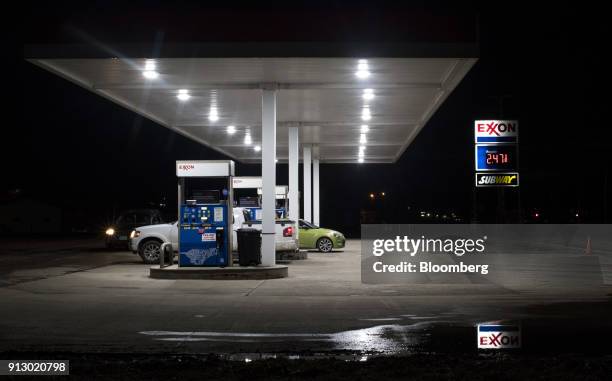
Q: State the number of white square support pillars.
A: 4